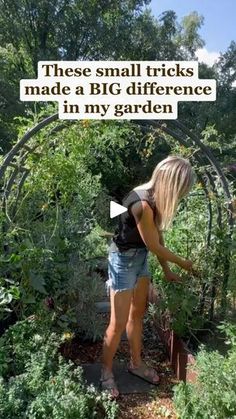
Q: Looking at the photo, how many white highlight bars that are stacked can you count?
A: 3